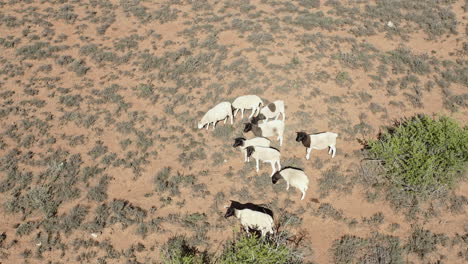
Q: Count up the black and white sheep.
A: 7